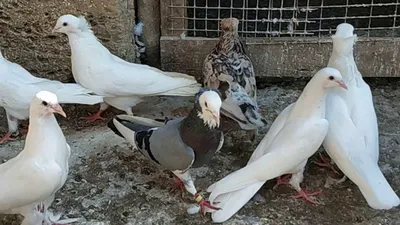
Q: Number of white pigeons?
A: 5